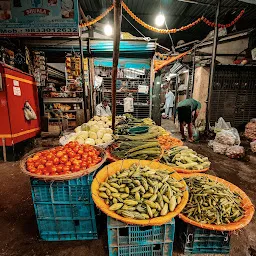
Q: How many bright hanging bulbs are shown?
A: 2